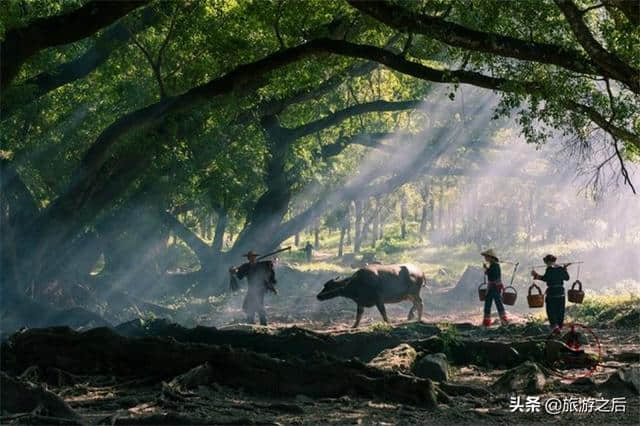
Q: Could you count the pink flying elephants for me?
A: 0